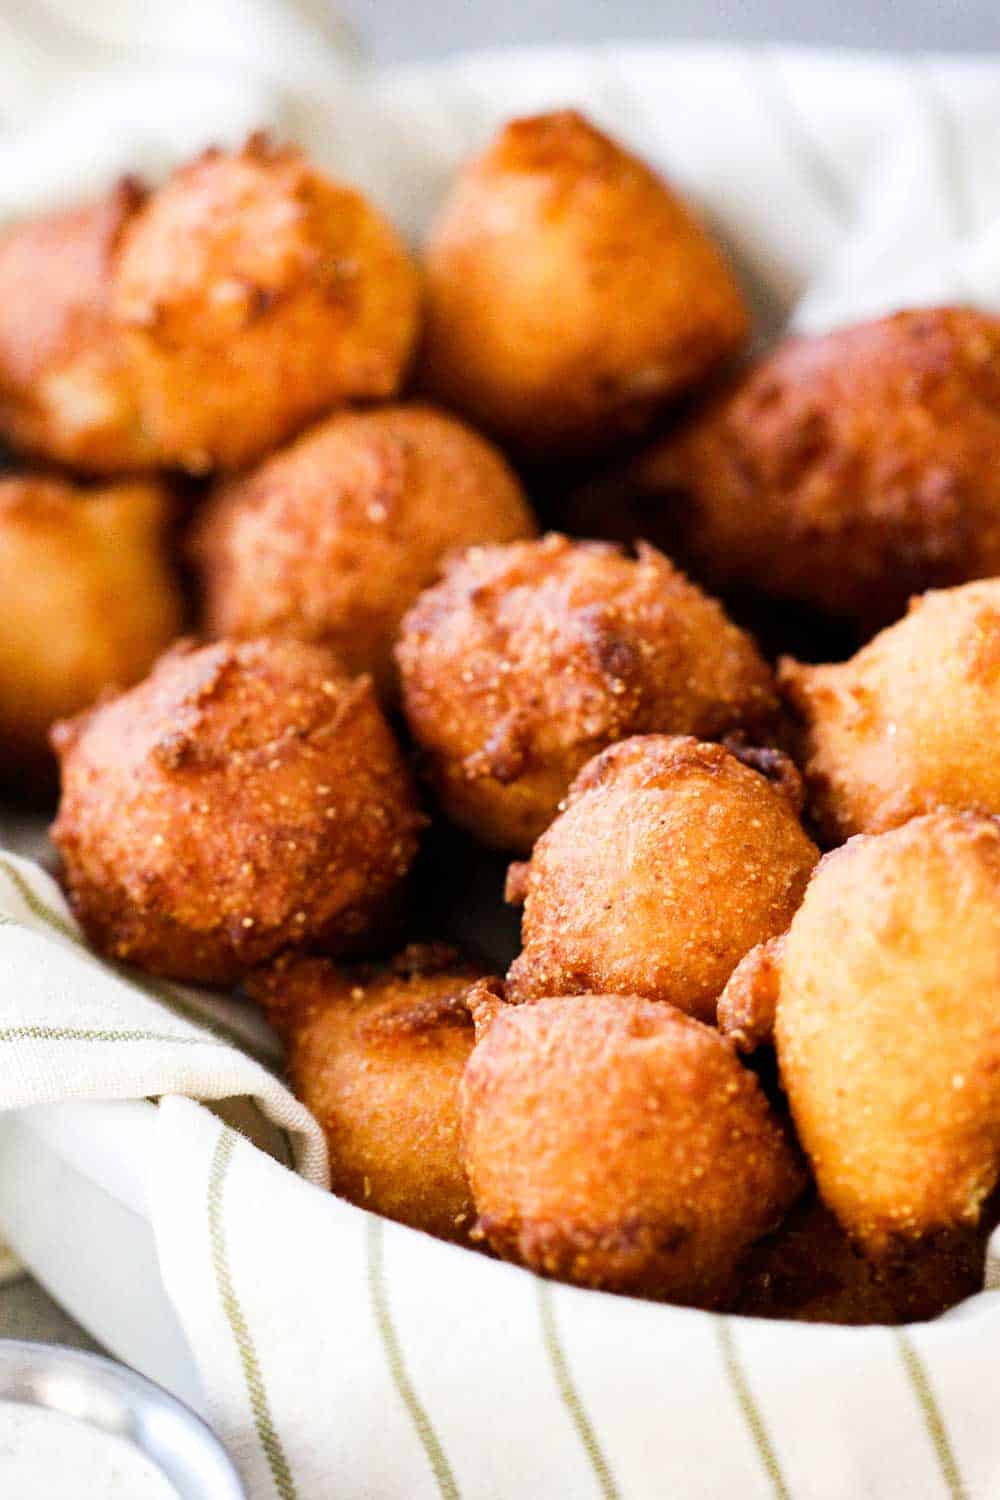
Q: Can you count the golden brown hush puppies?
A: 14